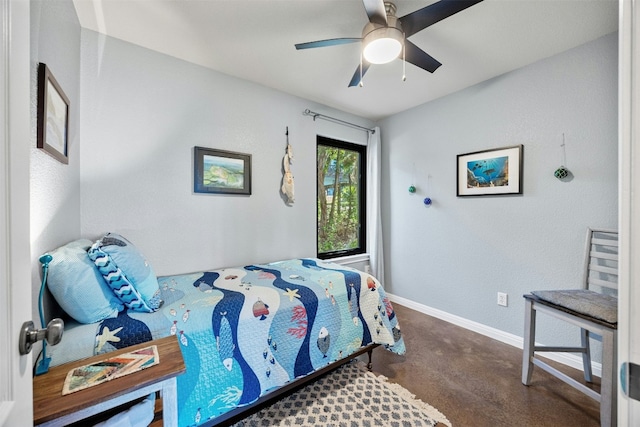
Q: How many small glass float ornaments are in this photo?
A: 3